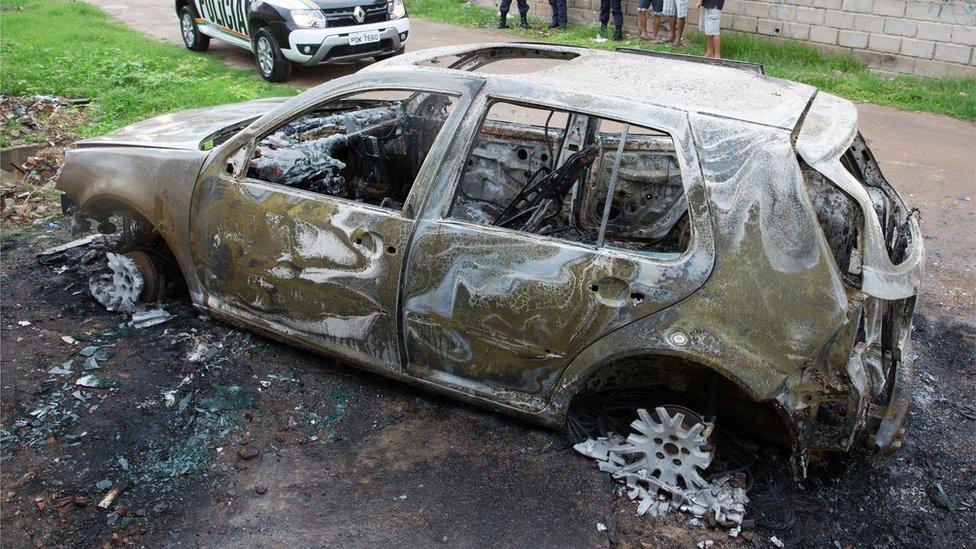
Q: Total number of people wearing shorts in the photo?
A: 3